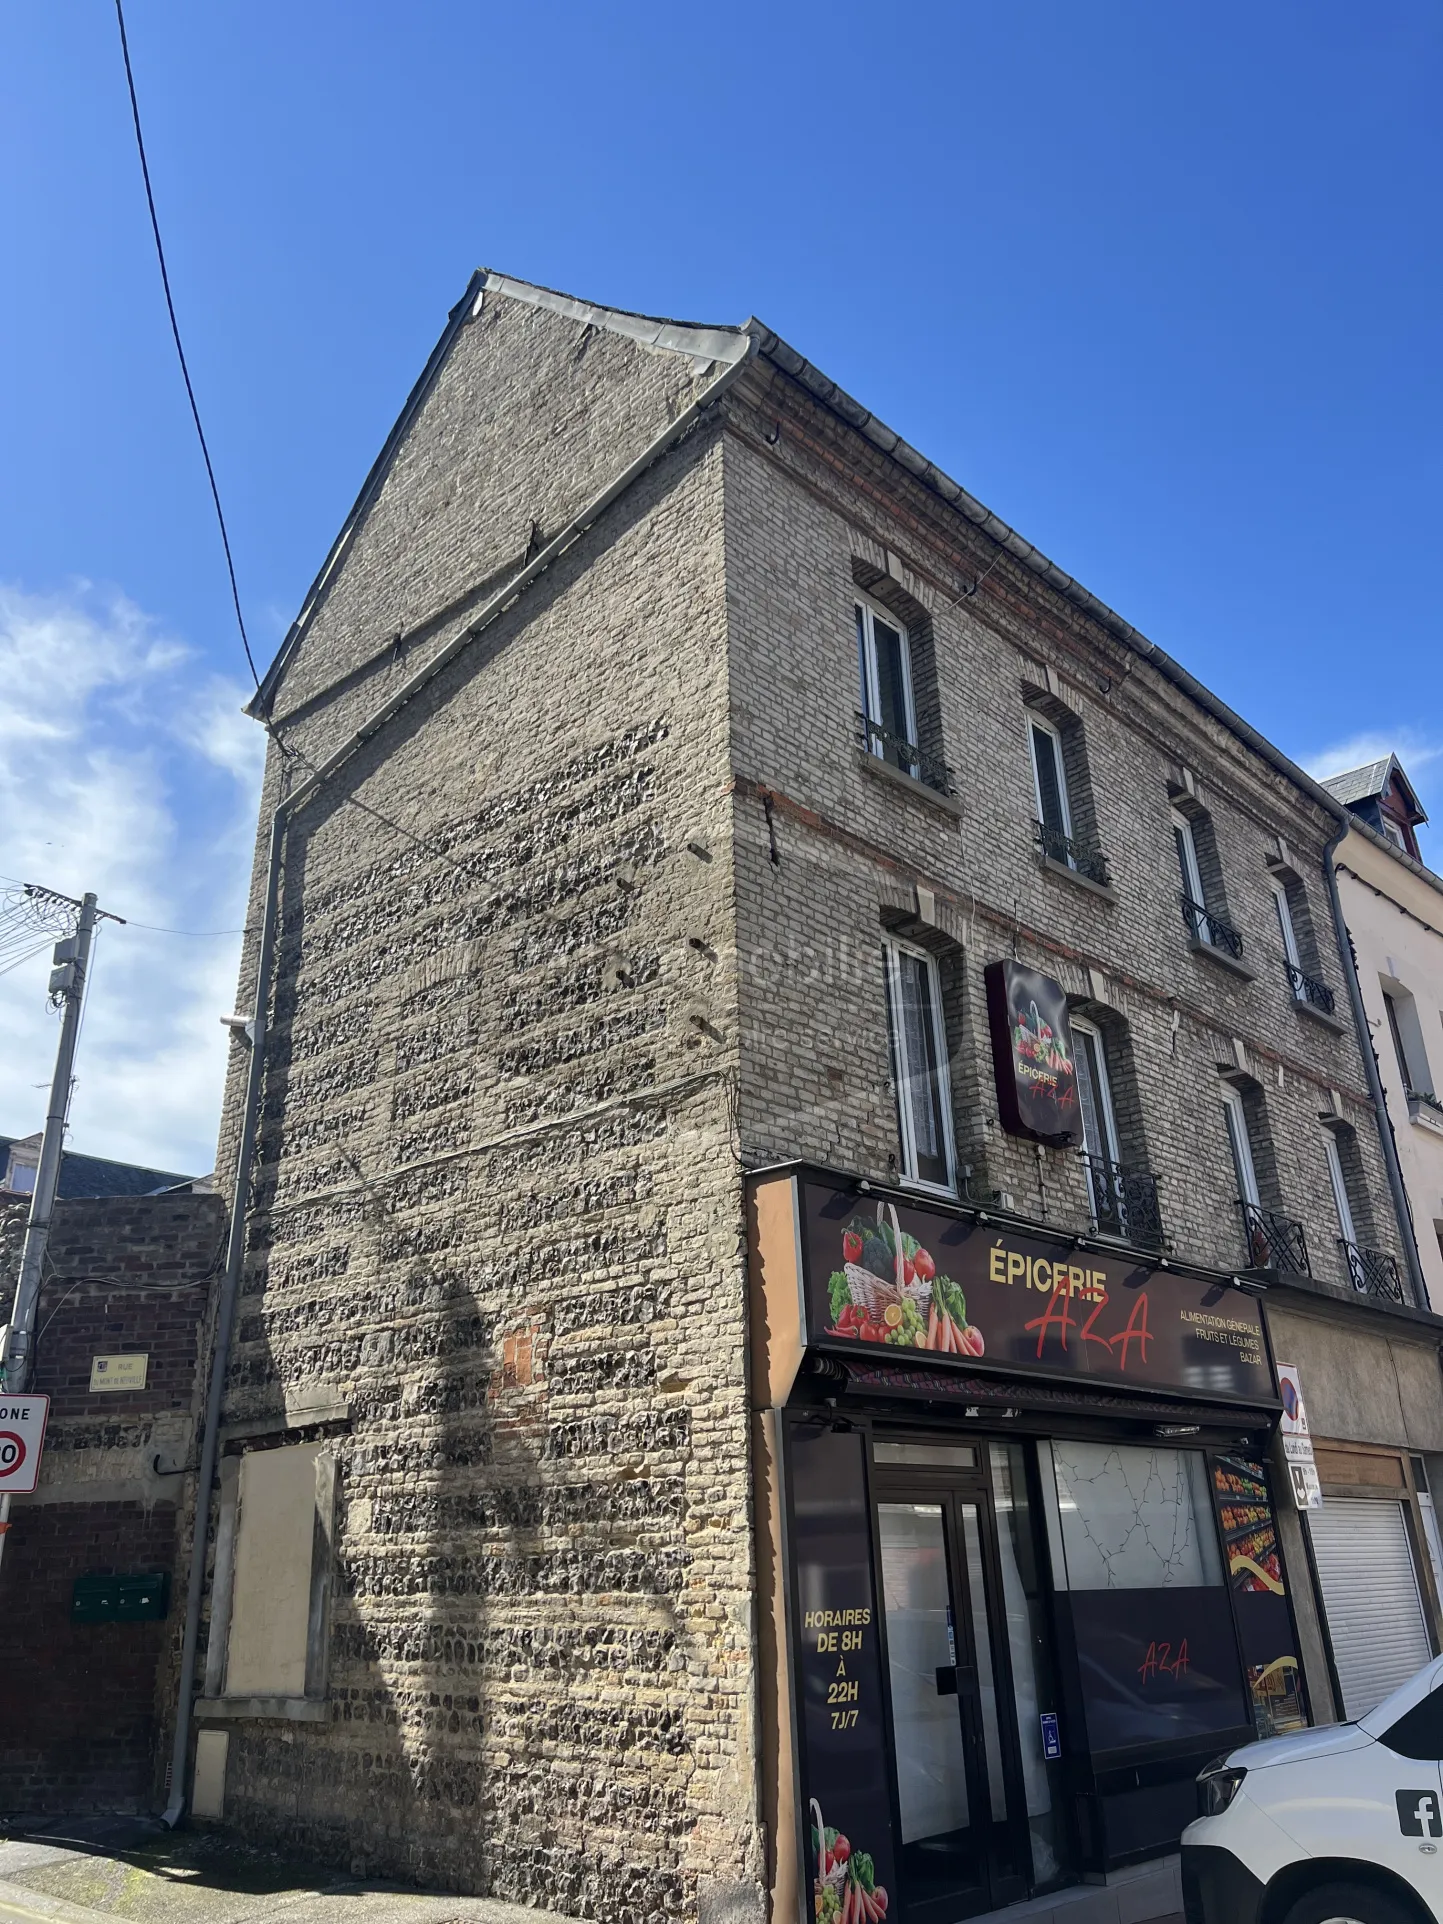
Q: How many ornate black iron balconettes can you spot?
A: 7